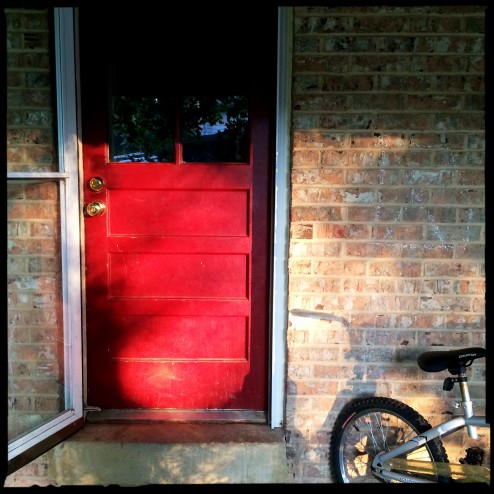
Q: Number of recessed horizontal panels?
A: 3